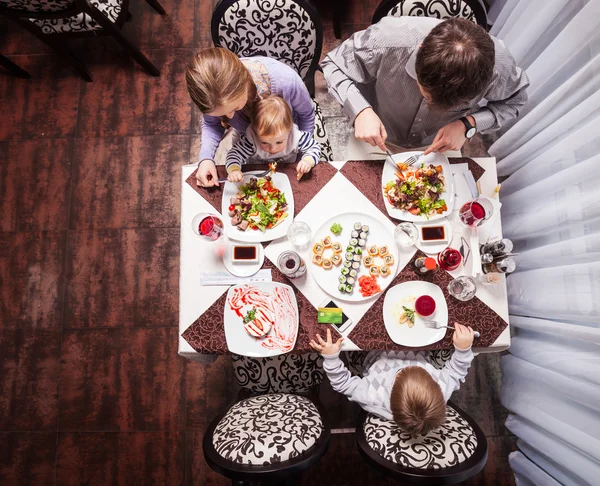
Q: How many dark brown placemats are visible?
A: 4